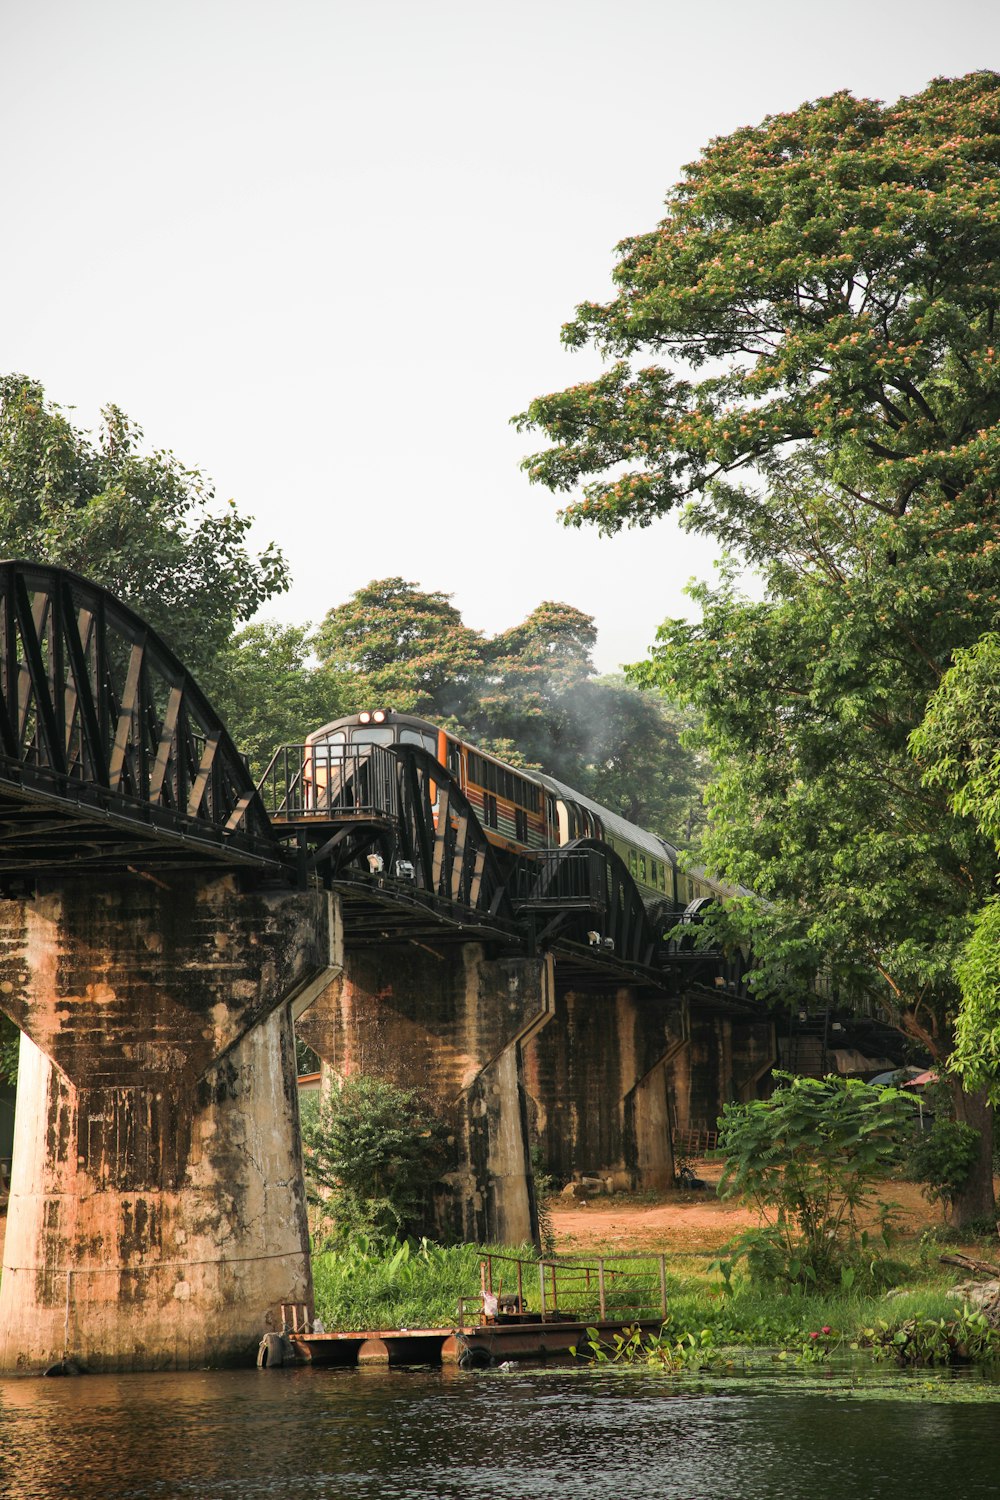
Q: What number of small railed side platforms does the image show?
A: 3